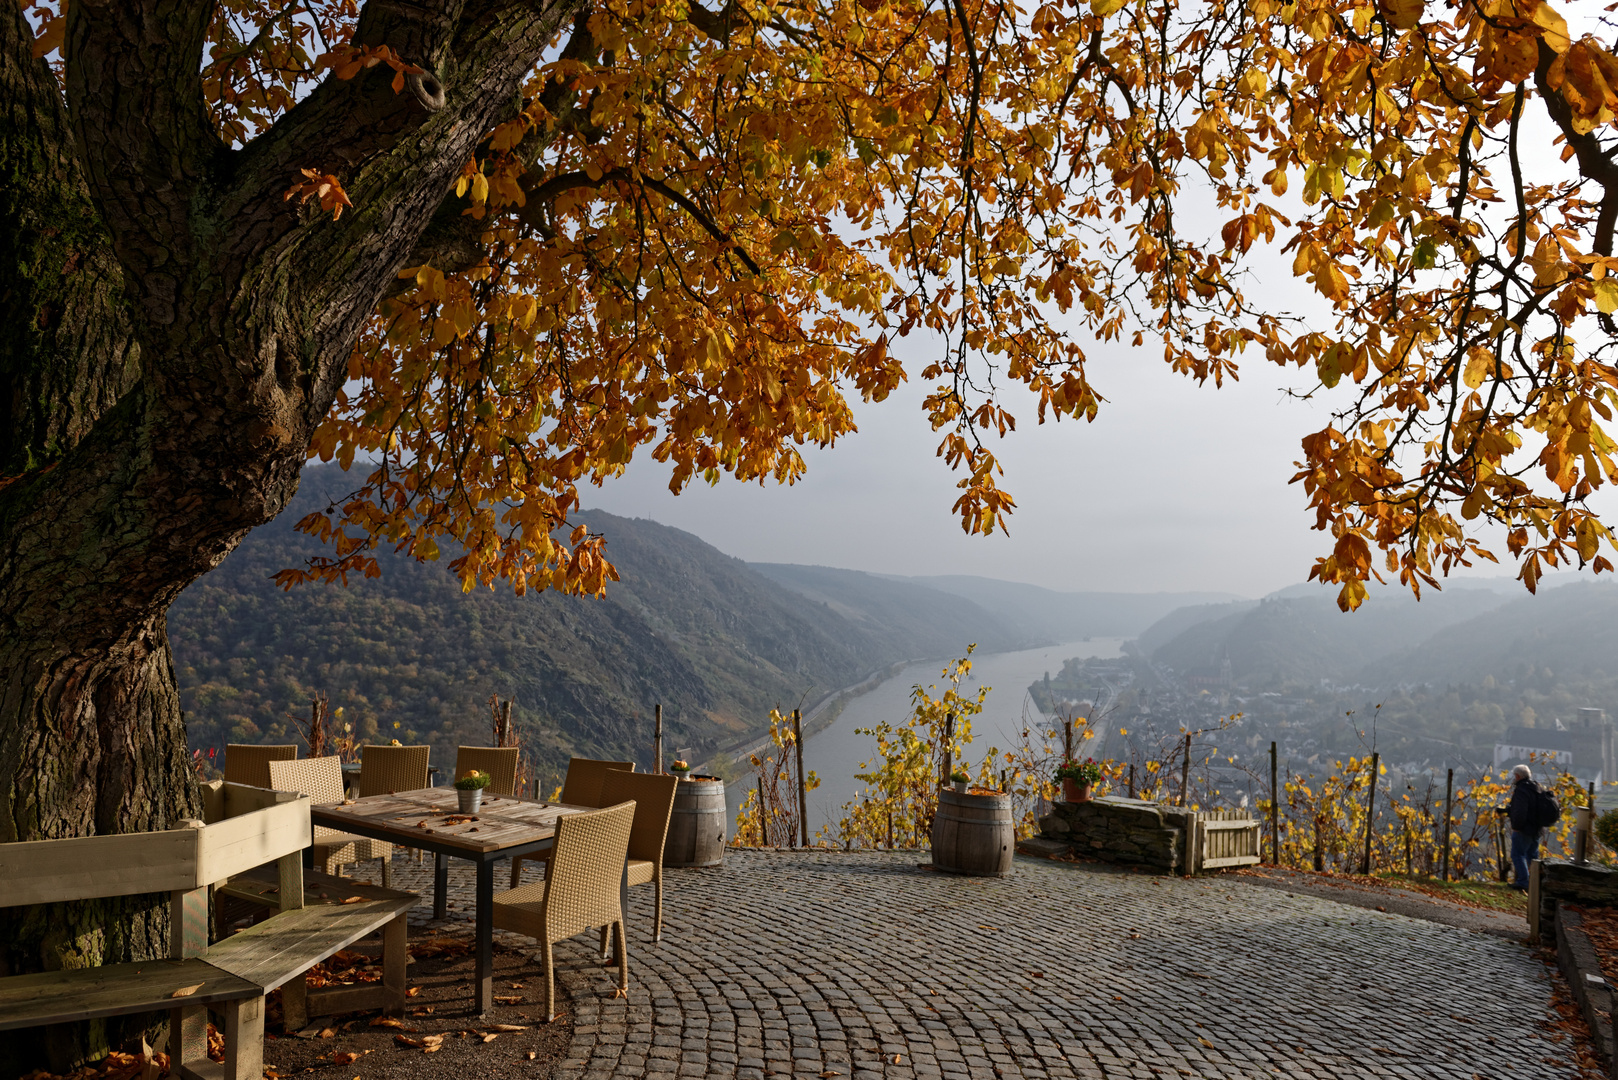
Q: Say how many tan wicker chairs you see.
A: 7